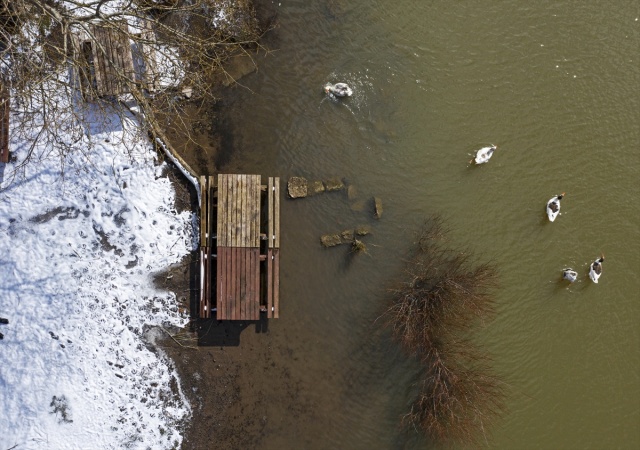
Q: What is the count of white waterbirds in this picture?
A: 5